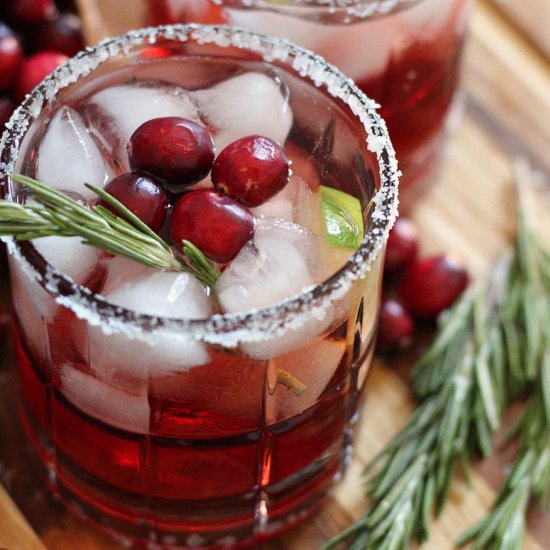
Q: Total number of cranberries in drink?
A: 4